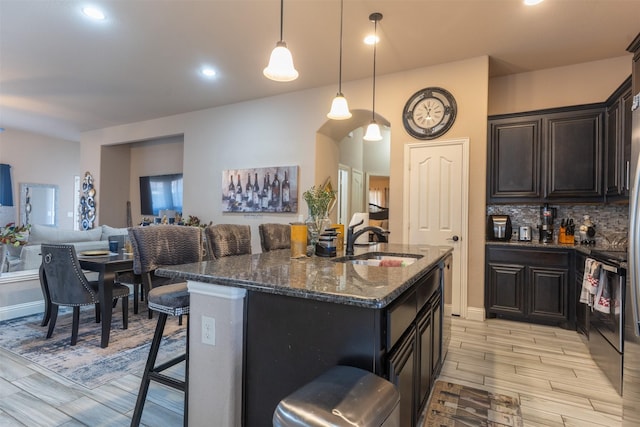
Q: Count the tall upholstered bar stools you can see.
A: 3